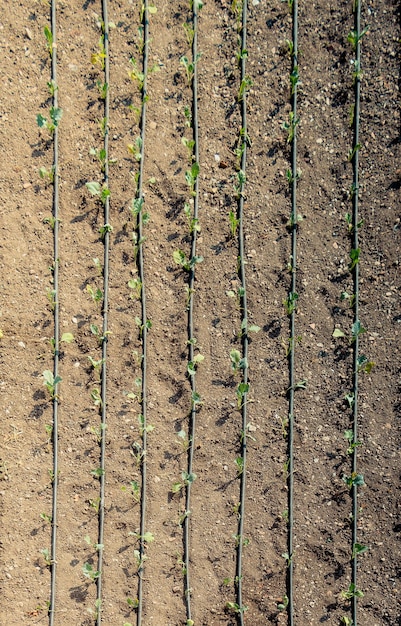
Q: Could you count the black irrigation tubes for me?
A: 7